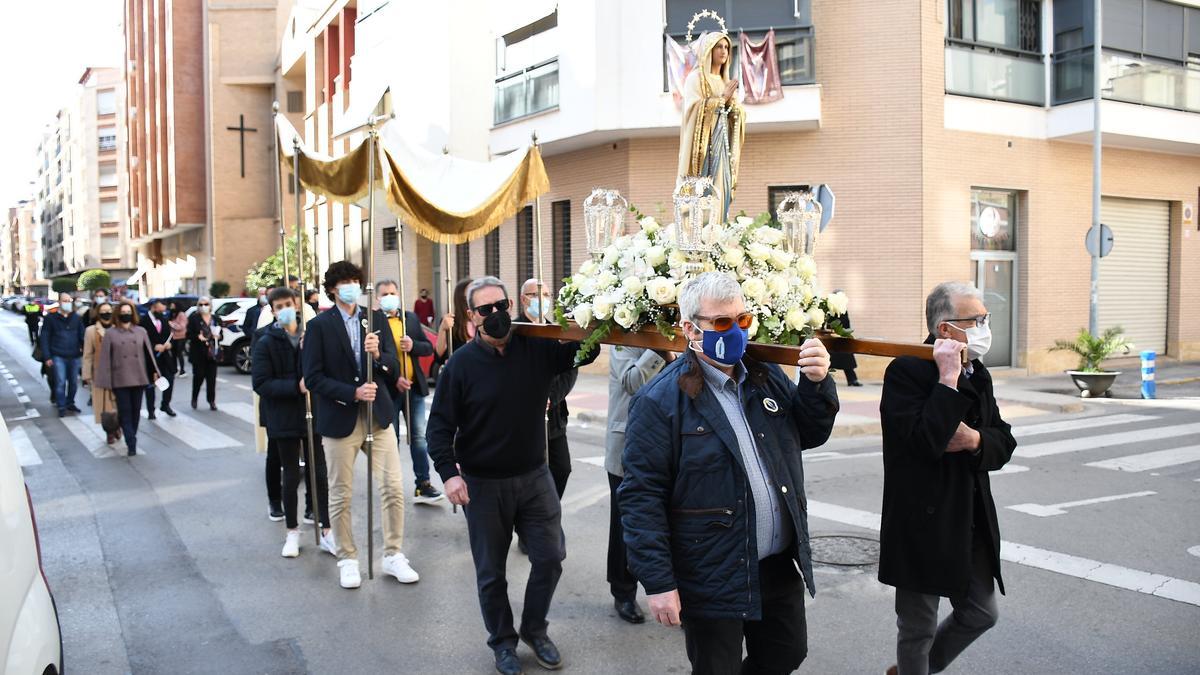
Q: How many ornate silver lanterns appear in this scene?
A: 3